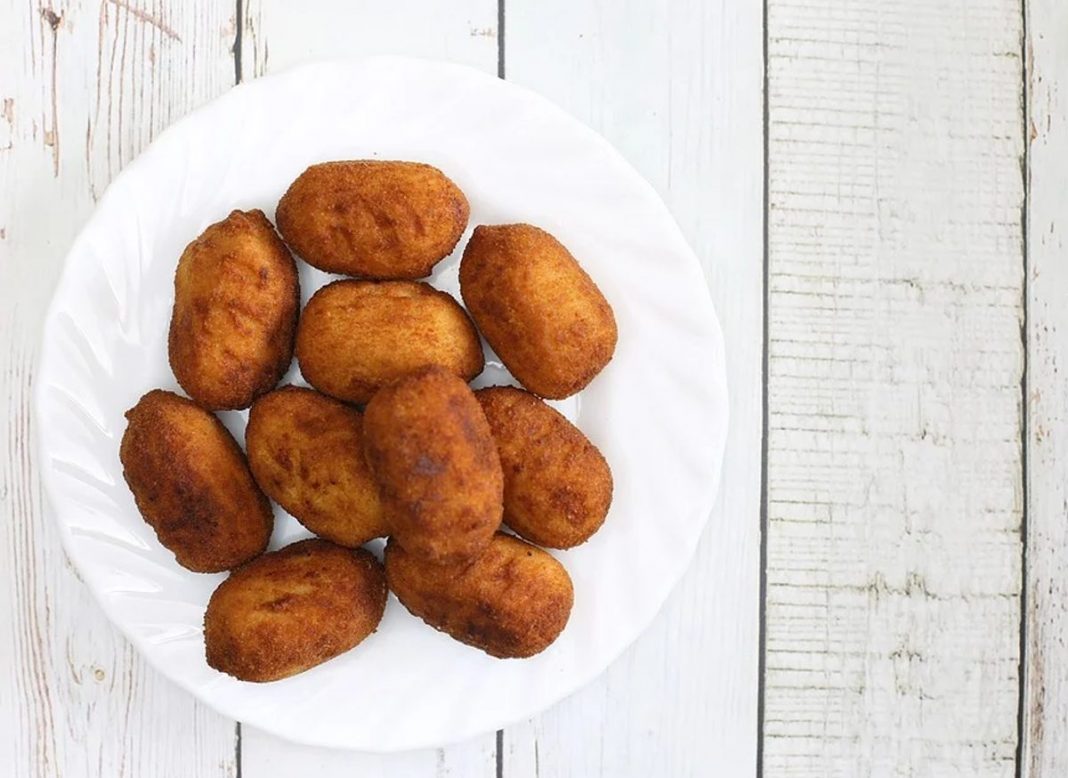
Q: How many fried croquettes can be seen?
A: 10